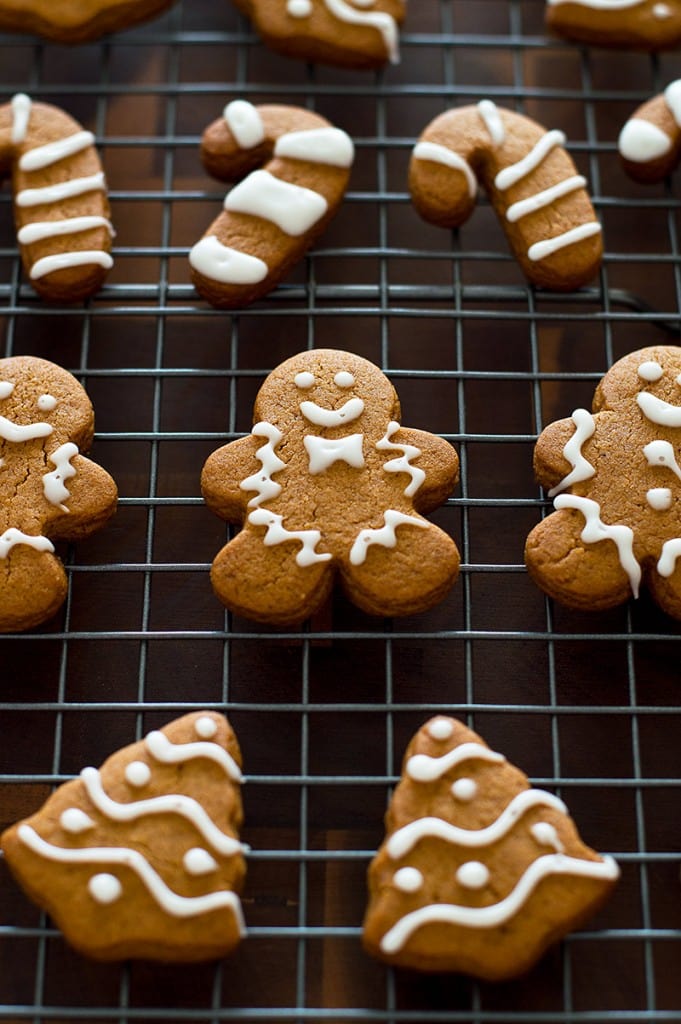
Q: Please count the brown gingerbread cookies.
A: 12